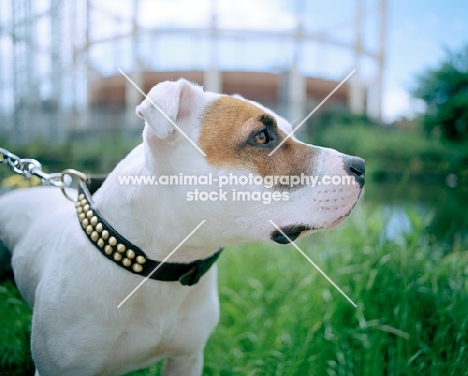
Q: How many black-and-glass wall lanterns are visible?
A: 0